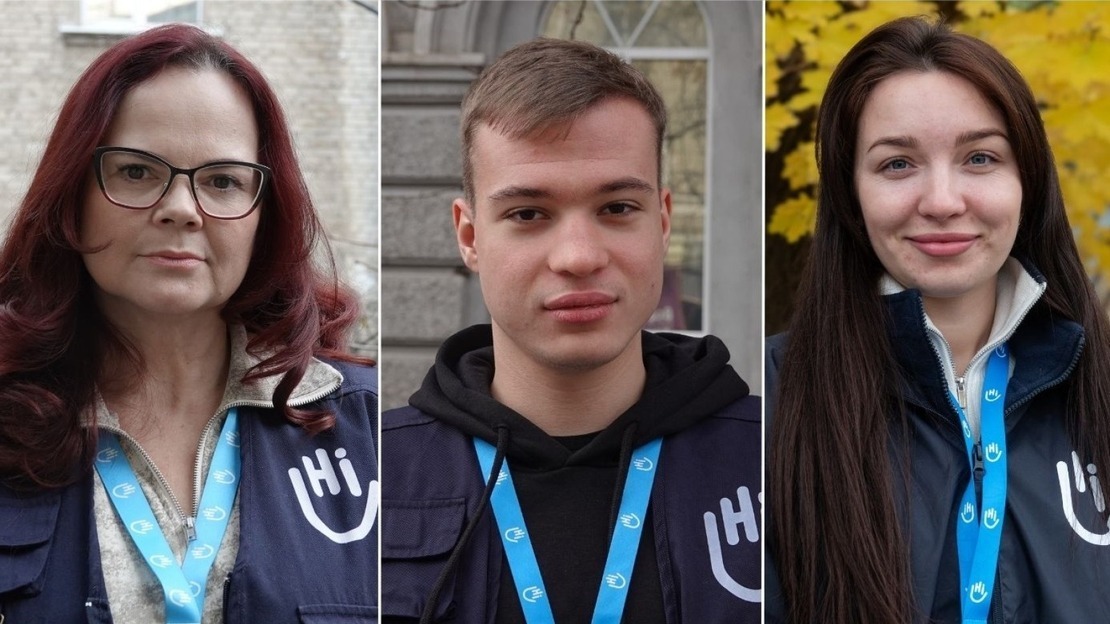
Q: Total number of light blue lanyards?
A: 3